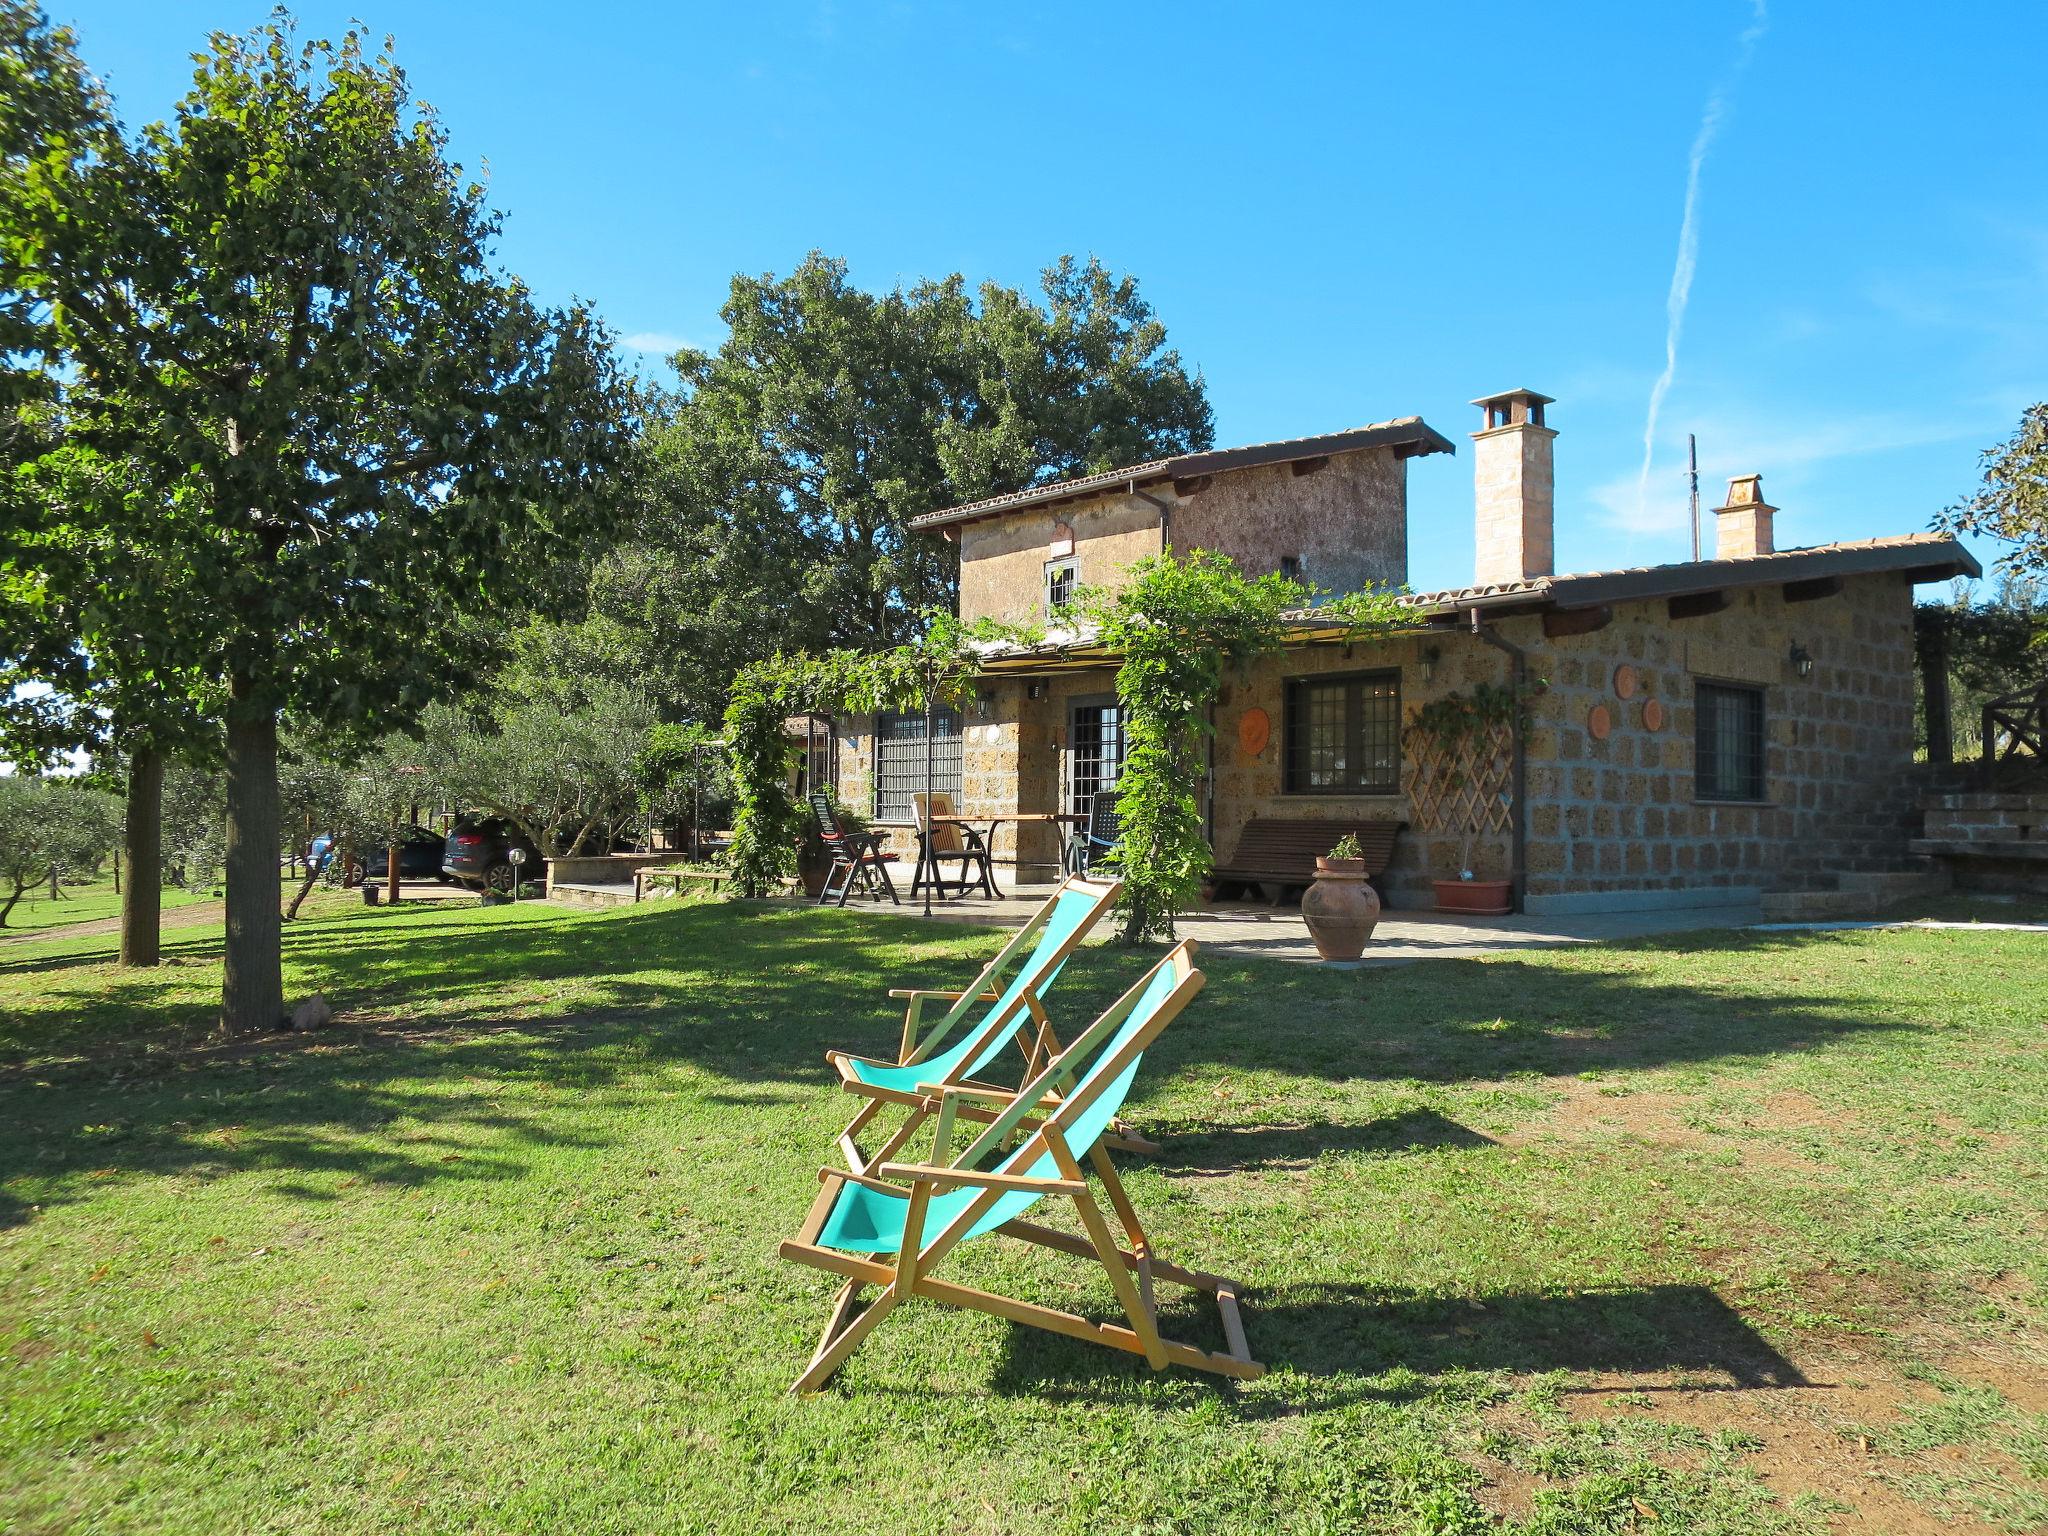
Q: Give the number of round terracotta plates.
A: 4